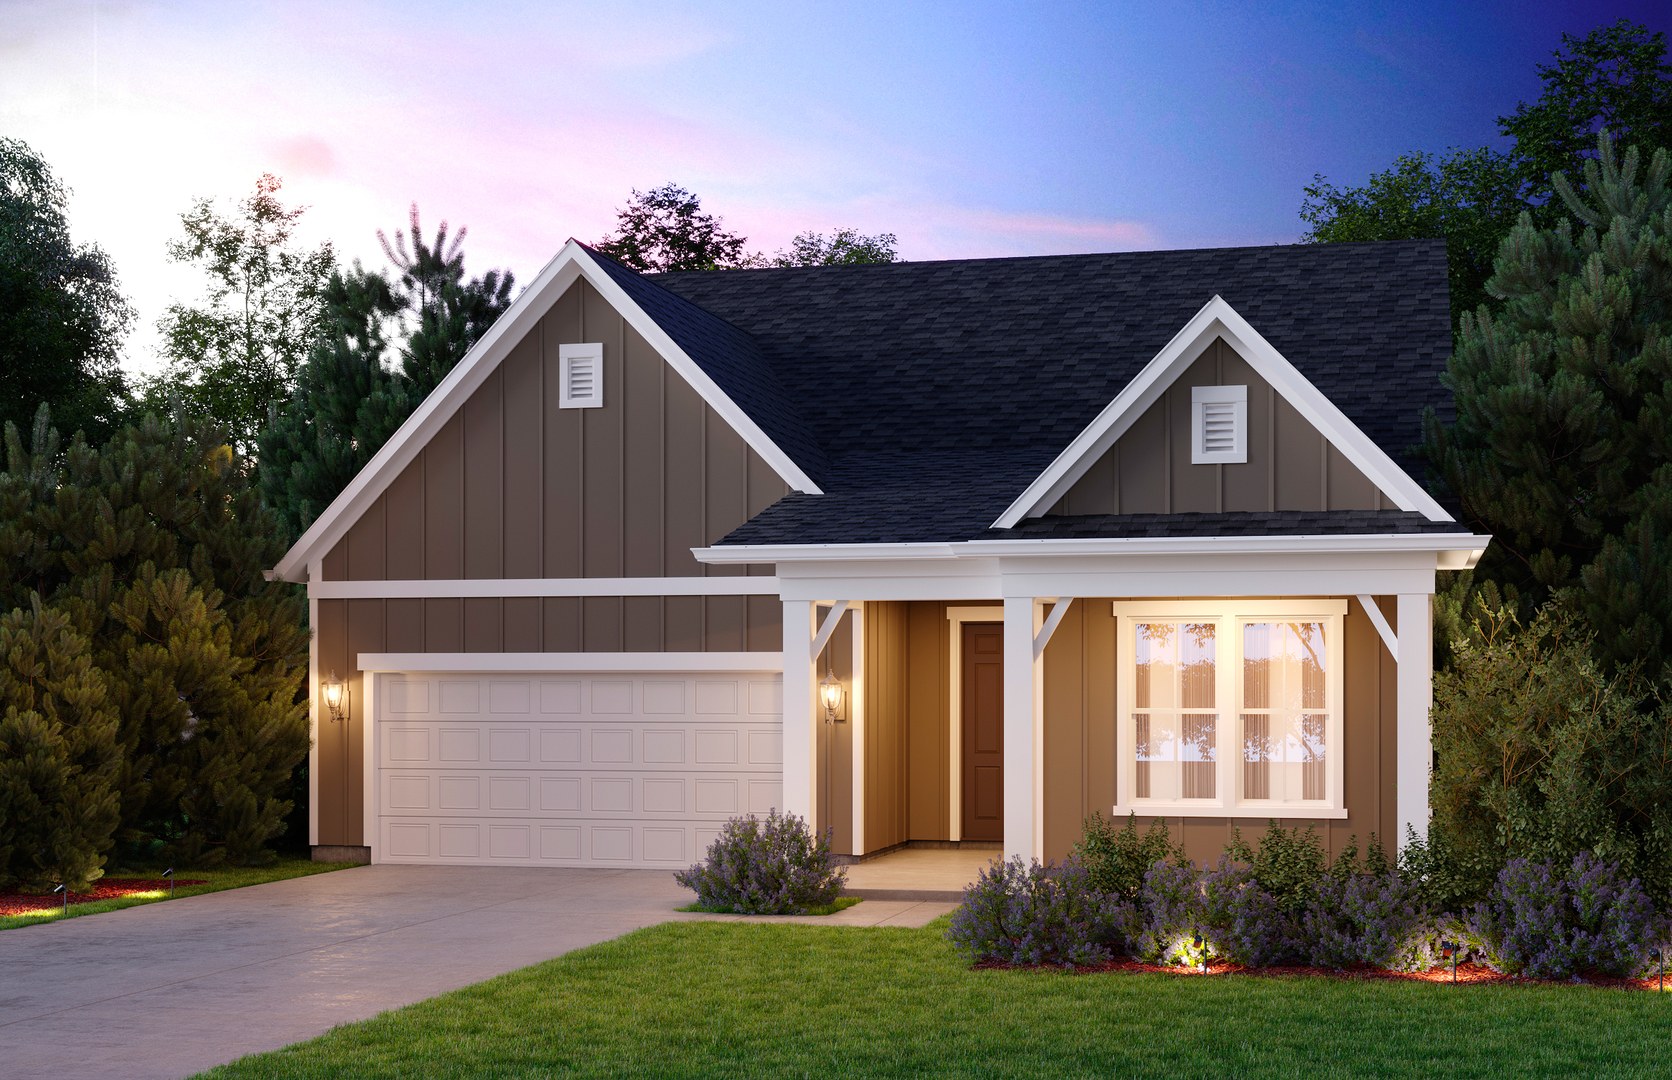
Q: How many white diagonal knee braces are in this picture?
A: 3